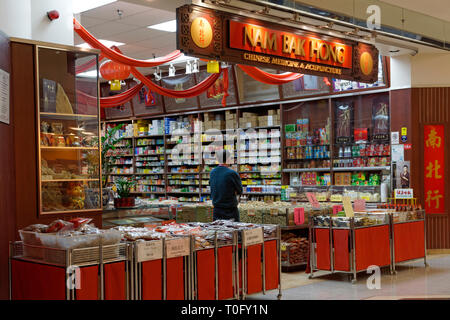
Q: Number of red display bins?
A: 6